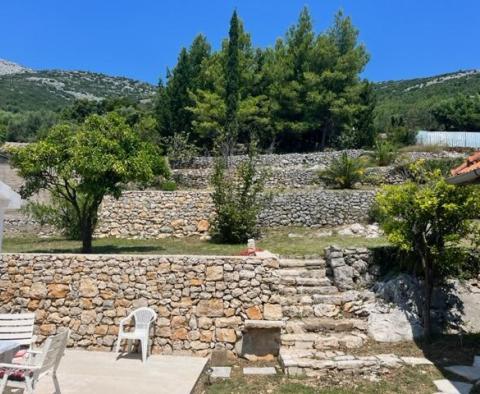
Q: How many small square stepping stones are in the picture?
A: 2